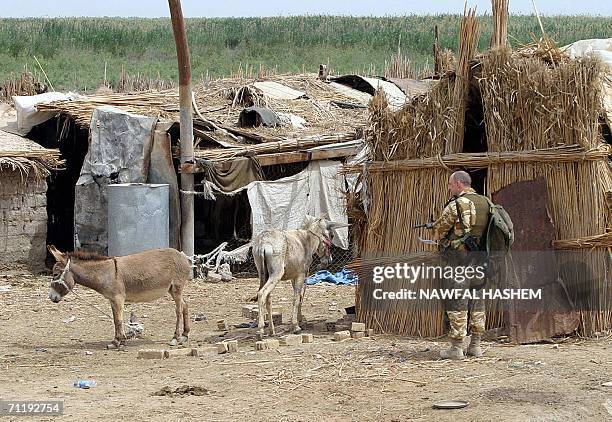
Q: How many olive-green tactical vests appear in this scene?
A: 1